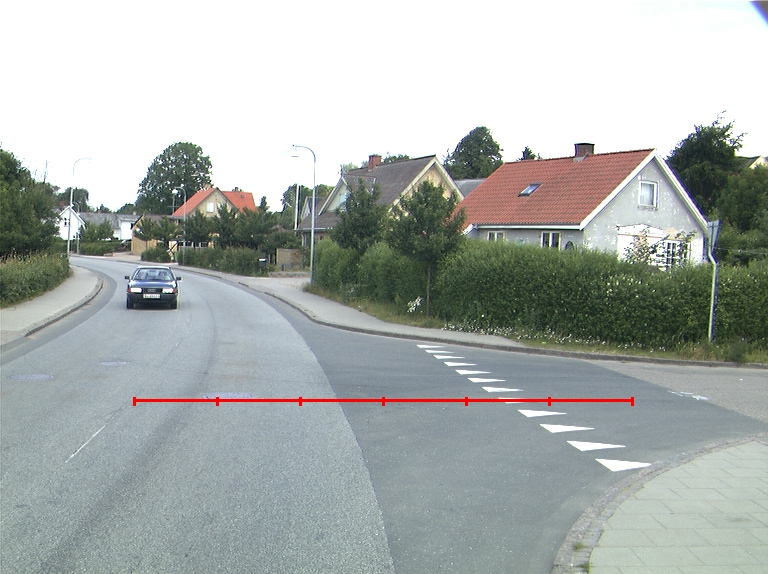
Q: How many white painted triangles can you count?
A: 12